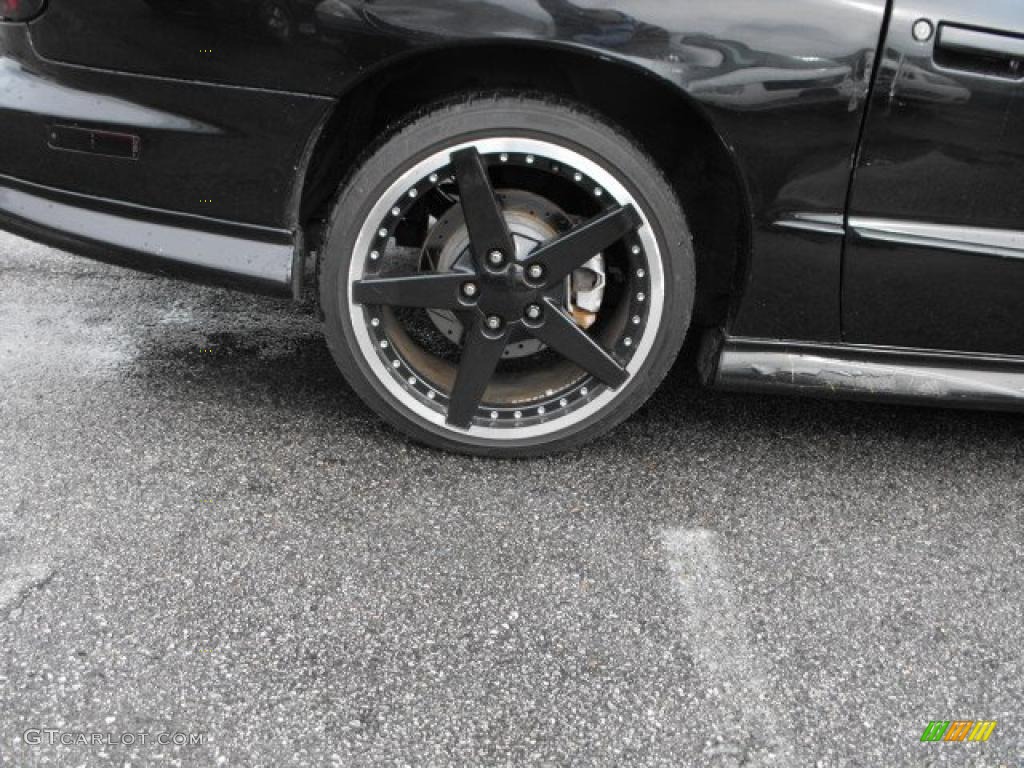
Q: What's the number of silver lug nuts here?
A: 5